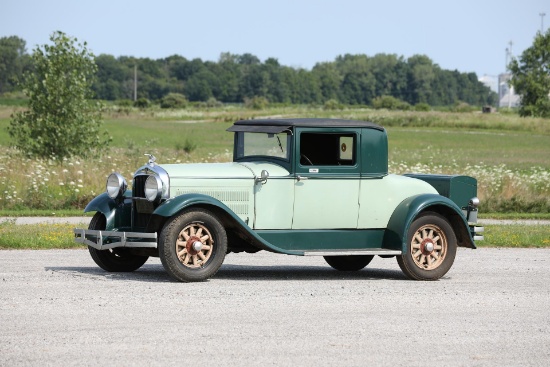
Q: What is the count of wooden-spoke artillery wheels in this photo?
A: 2